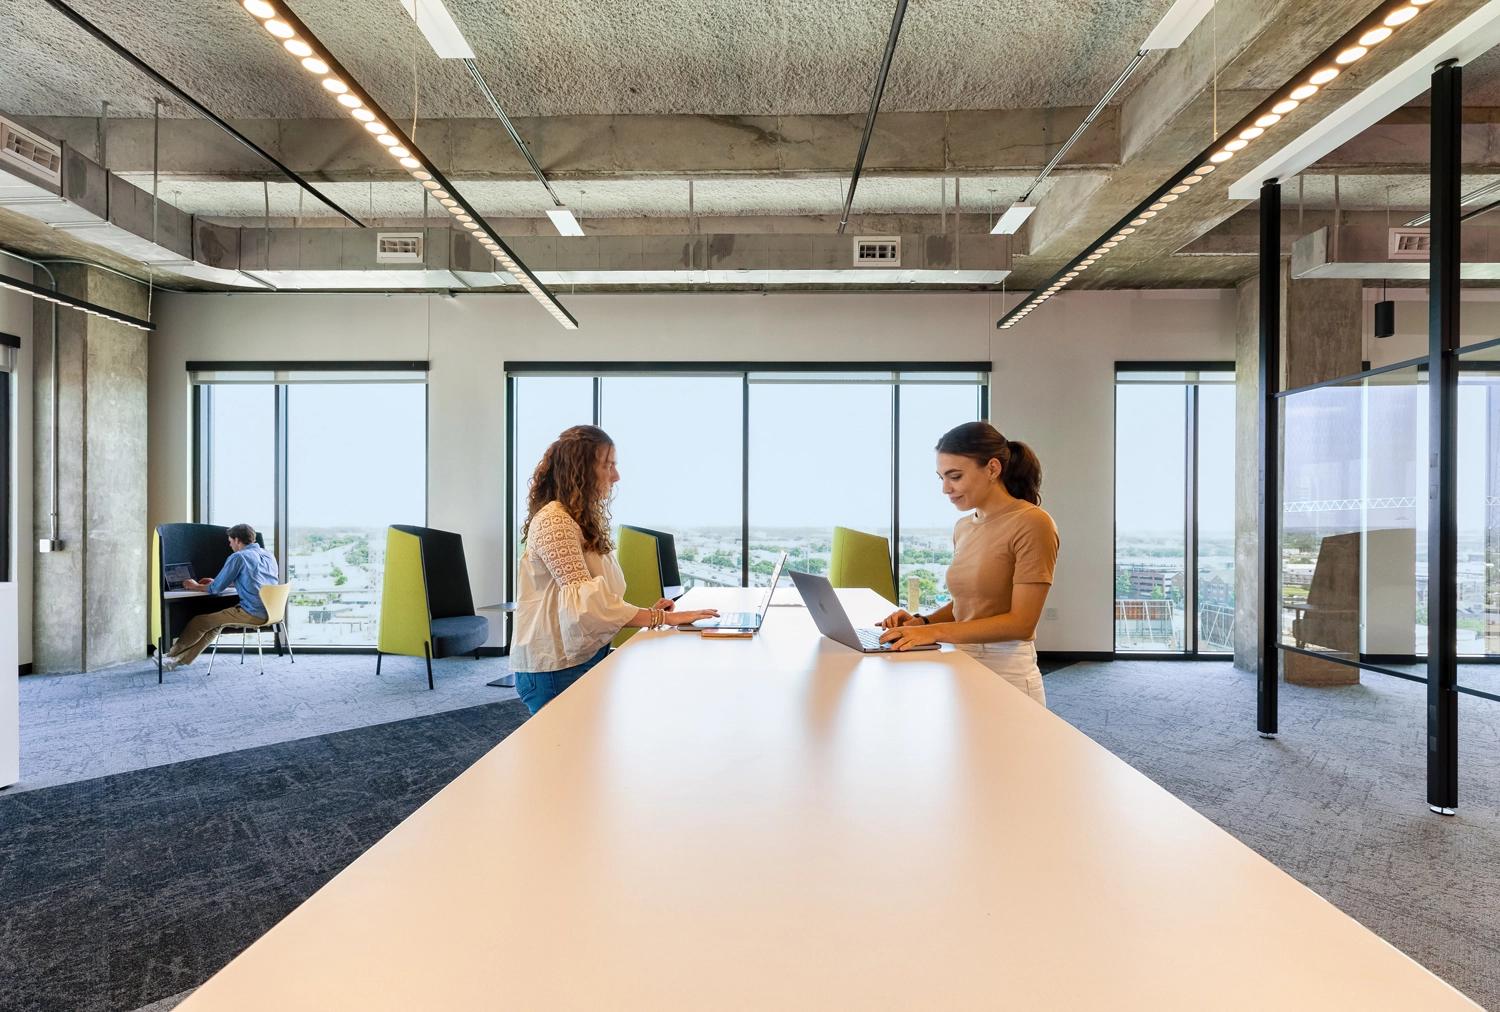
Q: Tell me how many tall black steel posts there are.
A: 2